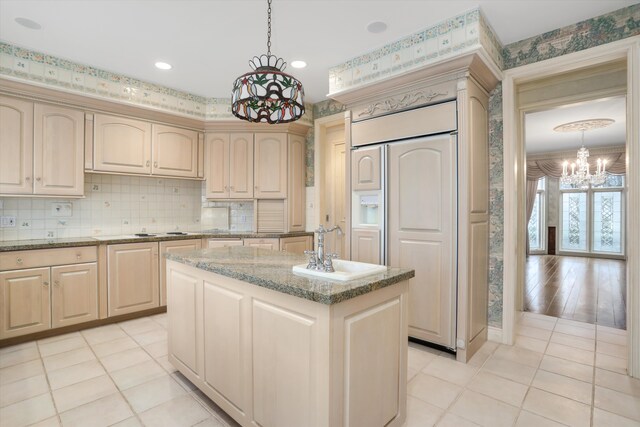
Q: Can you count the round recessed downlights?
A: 2